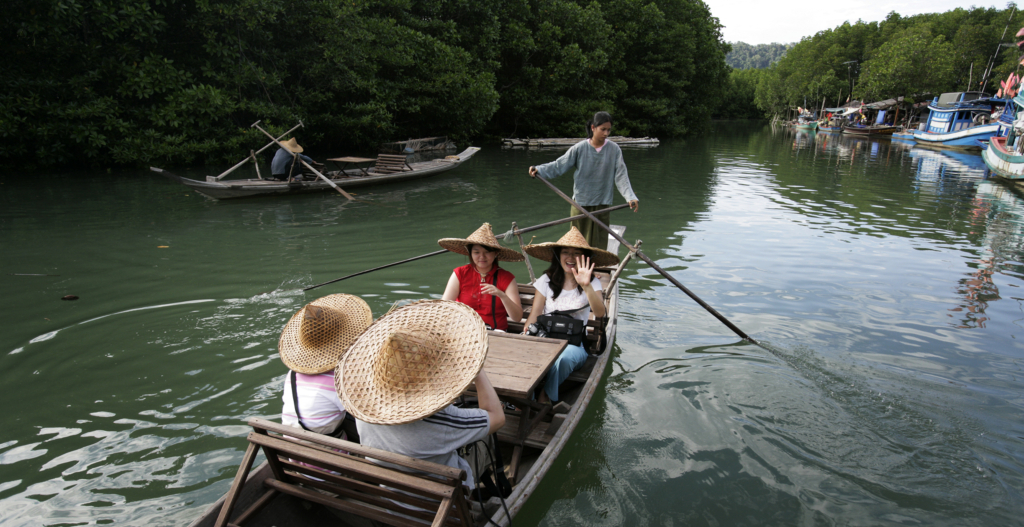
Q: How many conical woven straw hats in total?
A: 5